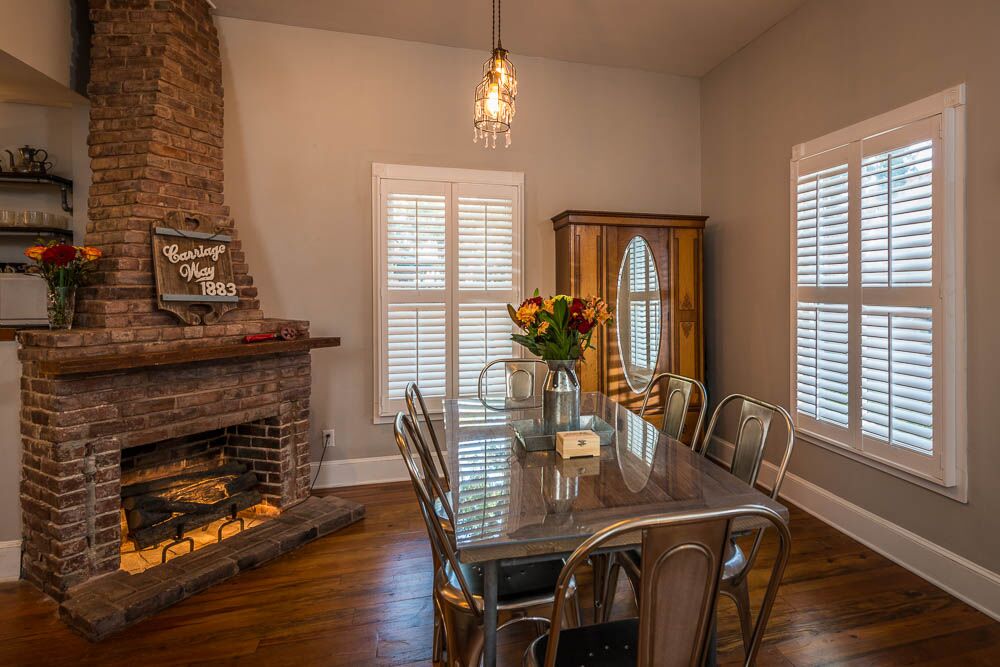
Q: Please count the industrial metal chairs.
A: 6